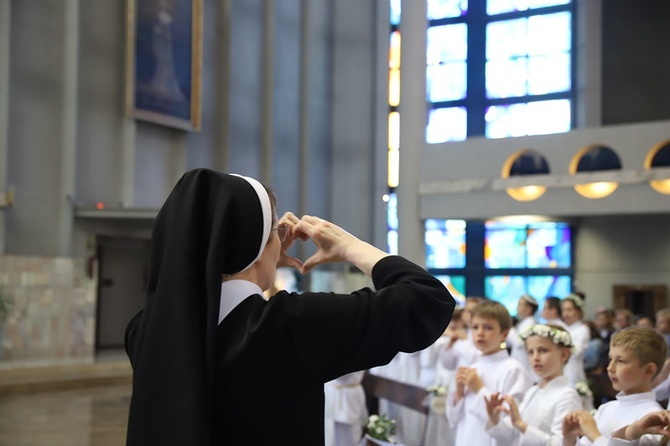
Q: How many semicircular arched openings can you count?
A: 3